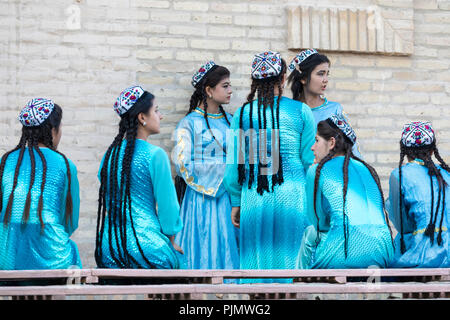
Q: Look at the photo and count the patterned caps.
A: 7